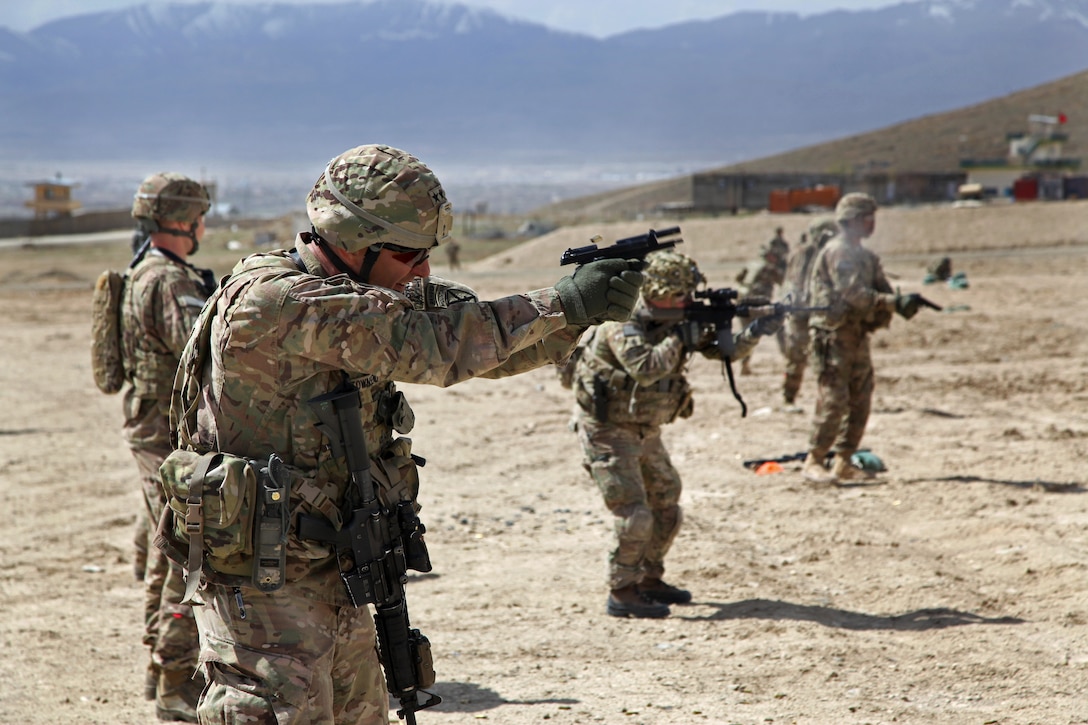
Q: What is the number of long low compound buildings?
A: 1